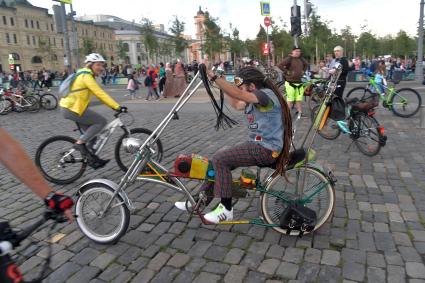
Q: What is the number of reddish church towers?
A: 1